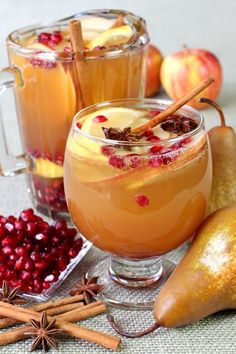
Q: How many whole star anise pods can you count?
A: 5